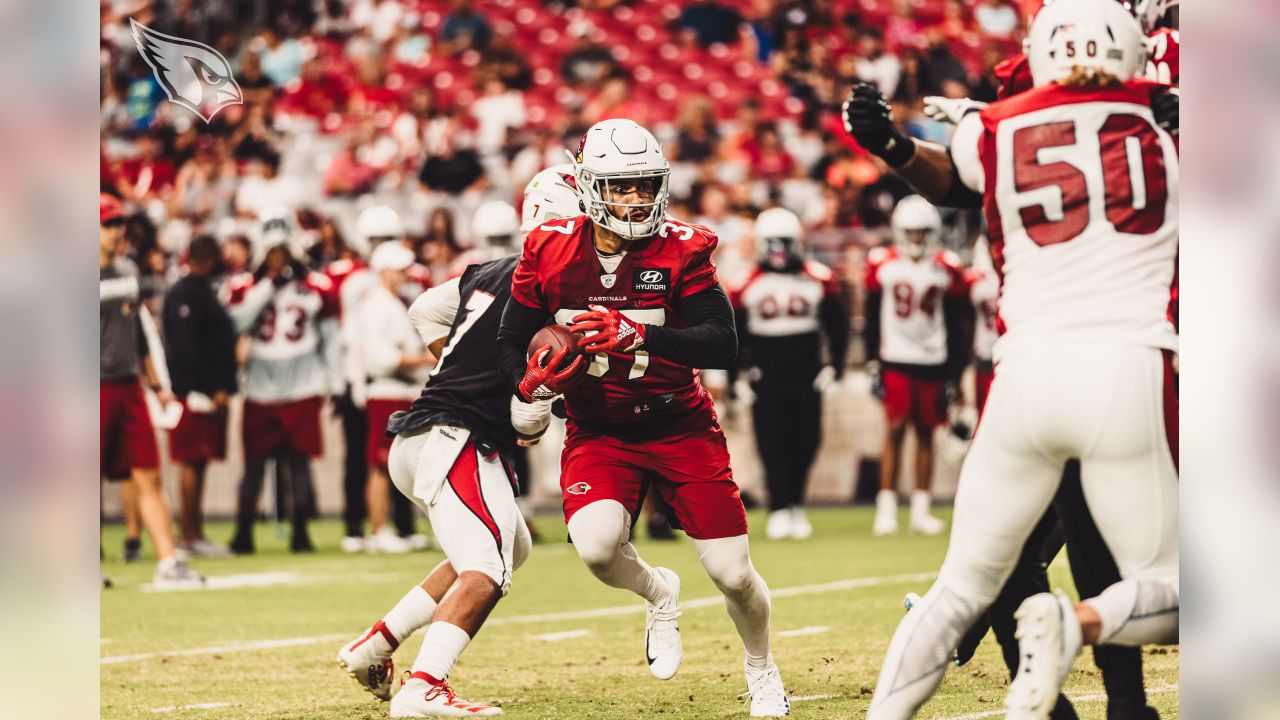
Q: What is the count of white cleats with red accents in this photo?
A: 2